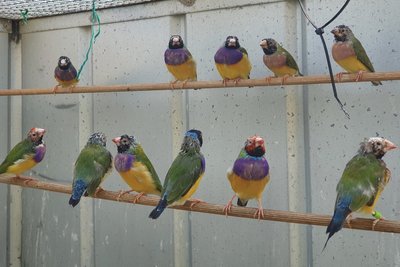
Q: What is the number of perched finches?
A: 11